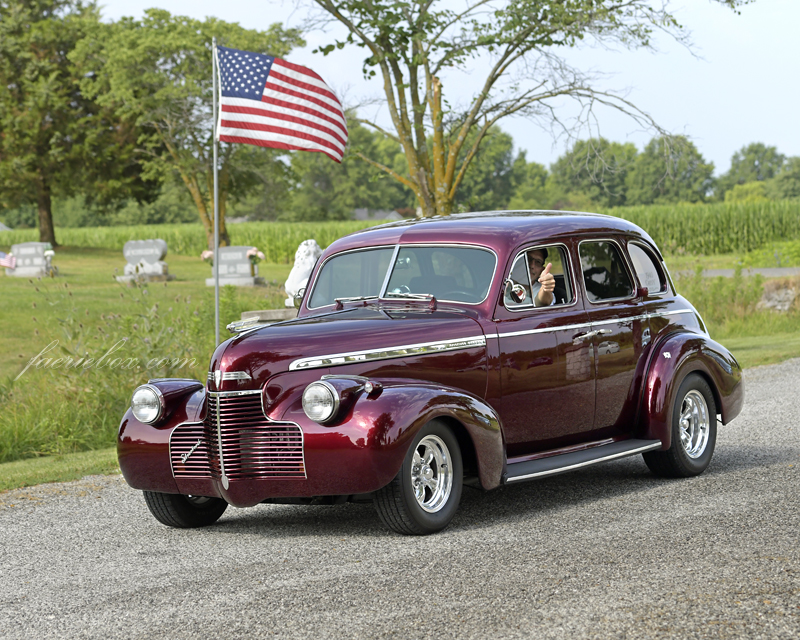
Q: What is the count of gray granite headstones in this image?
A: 3